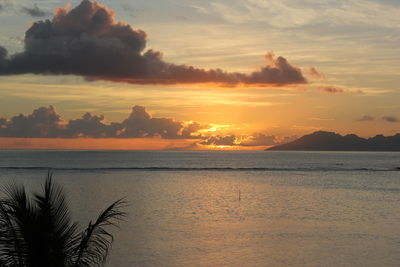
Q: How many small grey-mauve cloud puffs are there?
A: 2